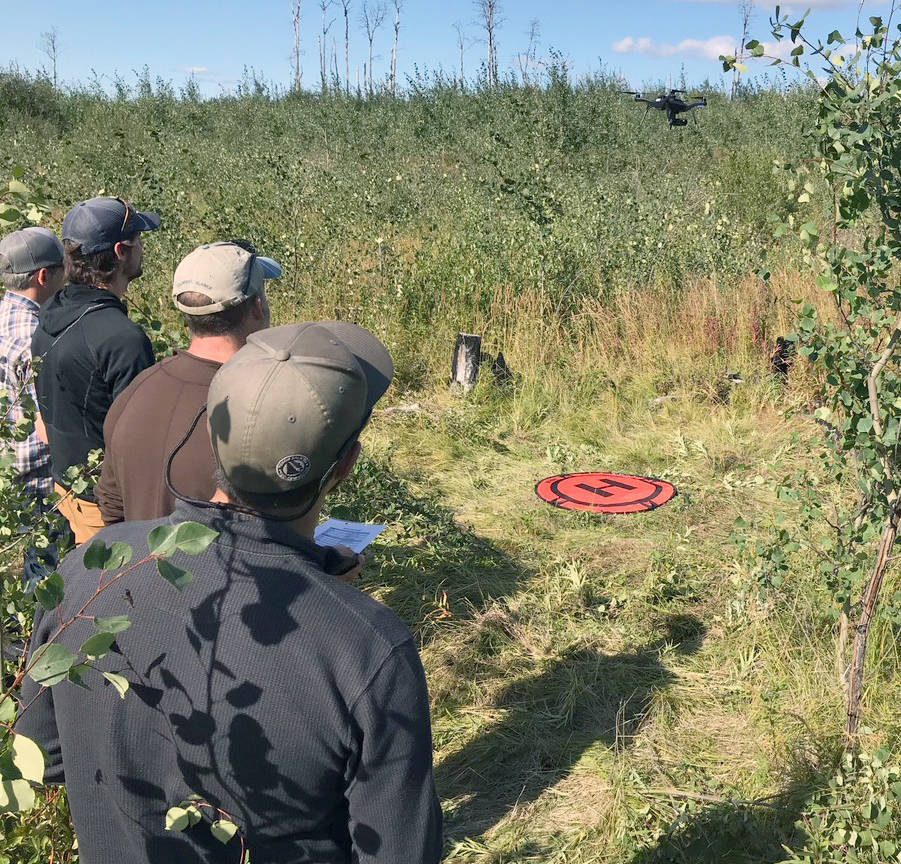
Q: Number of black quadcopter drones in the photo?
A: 1